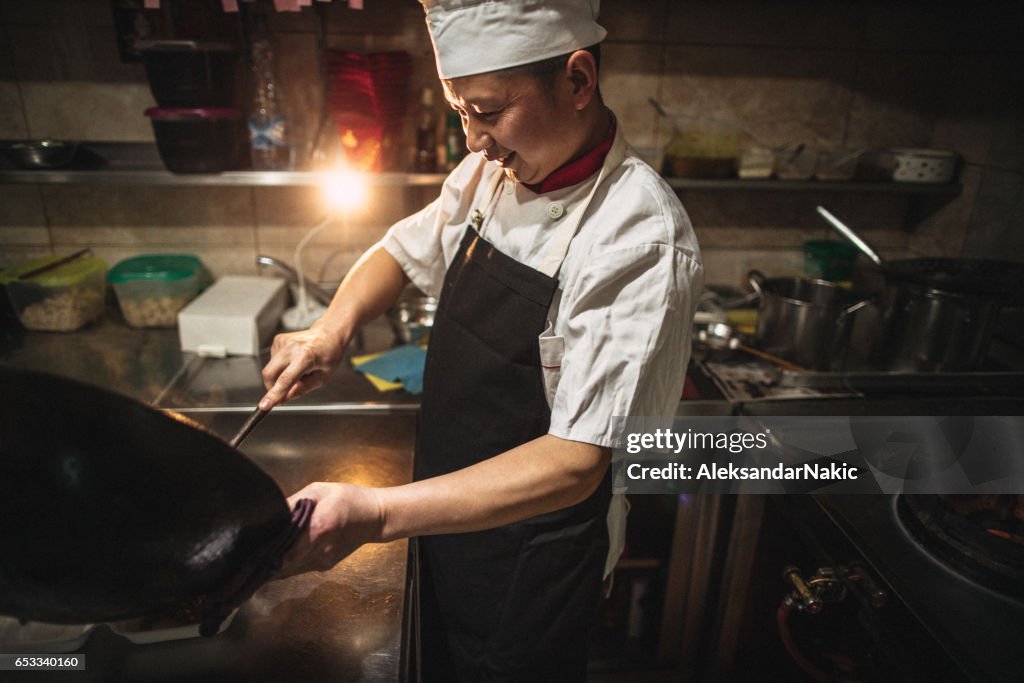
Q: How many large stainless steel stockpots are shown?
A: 2